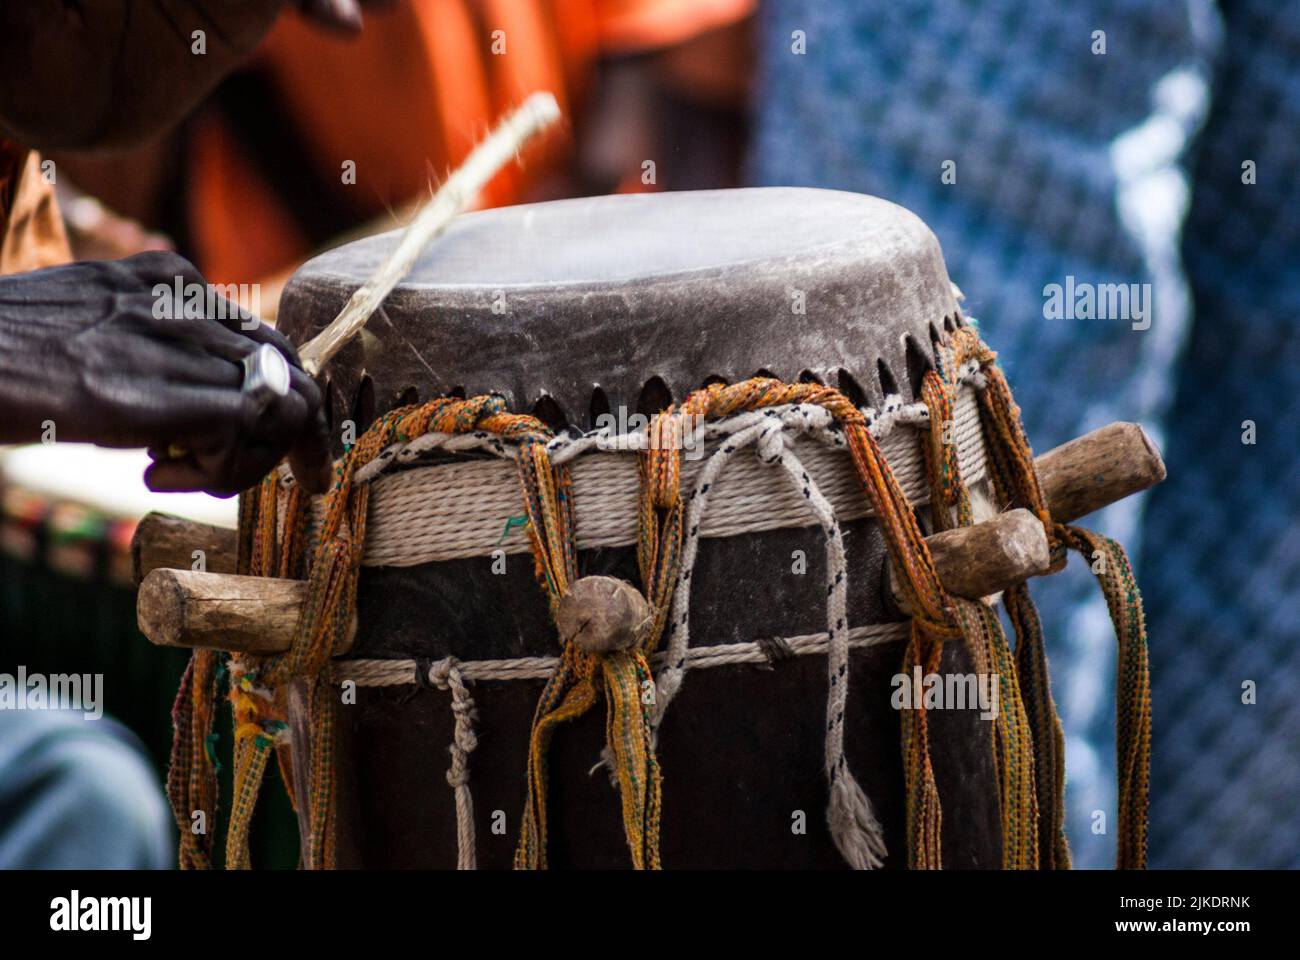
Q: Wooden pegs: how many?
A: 5